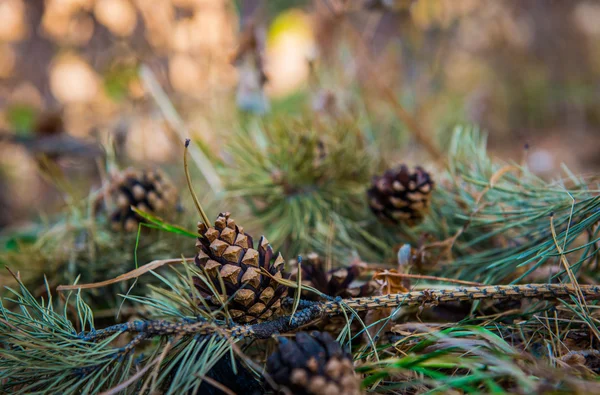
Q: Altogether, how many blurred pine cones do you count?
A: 4